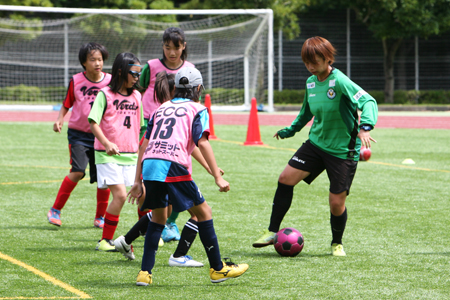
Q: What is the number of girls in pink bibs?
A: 5